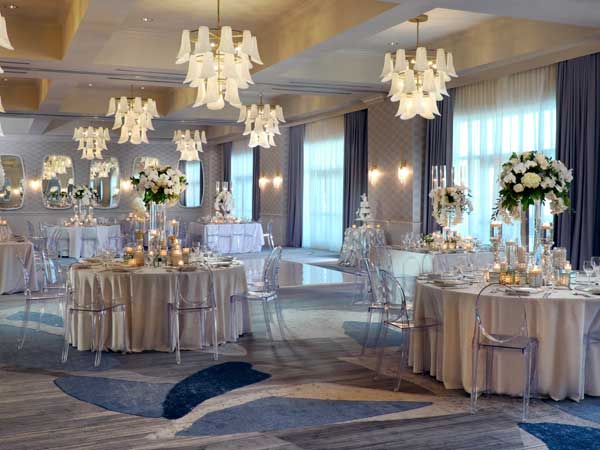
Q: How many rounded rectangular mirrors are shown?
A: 5